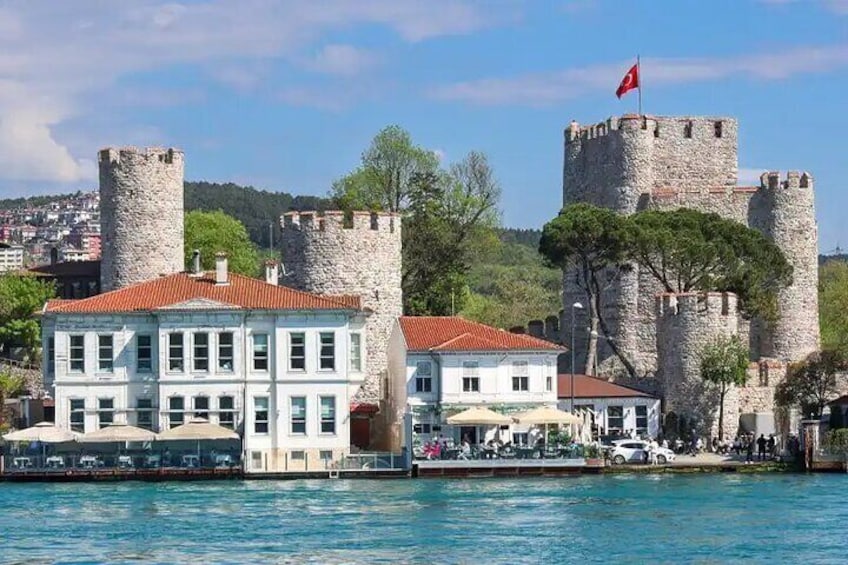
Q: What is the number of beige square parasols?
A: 5